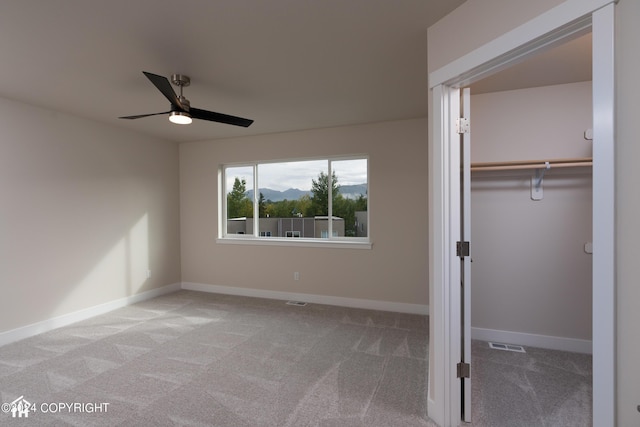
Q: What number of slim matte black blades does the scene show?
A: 3